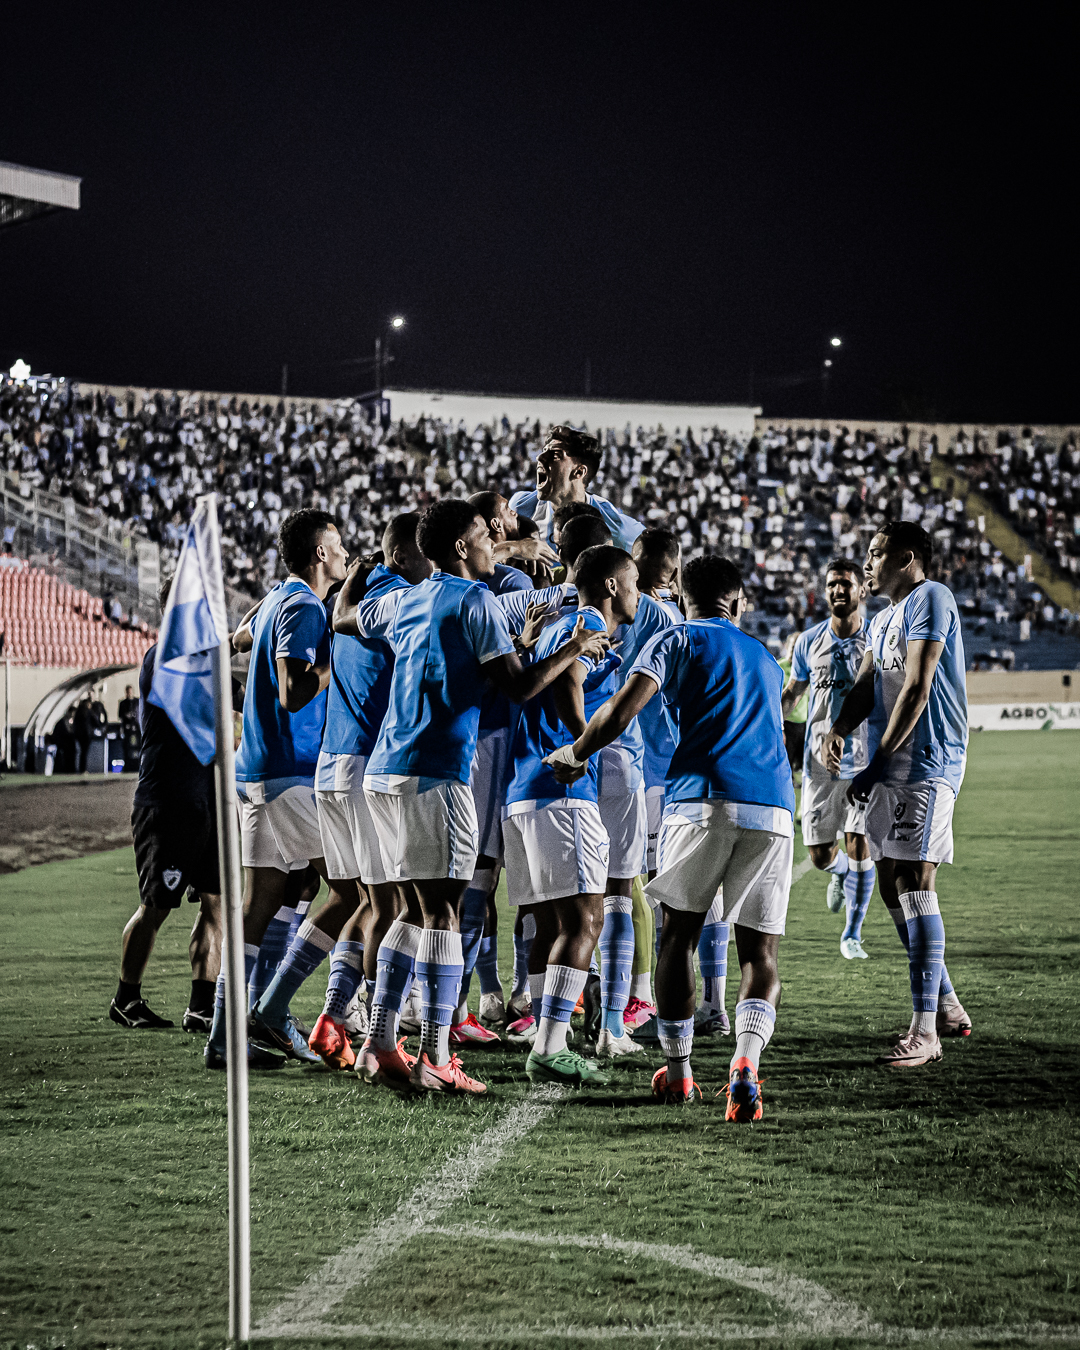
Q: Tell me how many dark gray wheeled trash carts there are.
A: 0